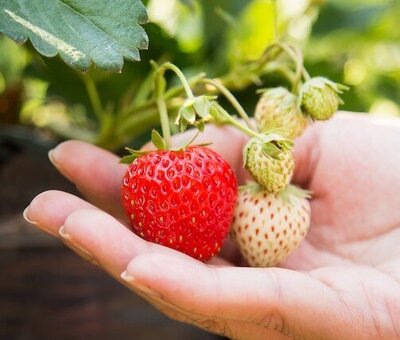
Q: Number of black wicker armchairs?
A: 0